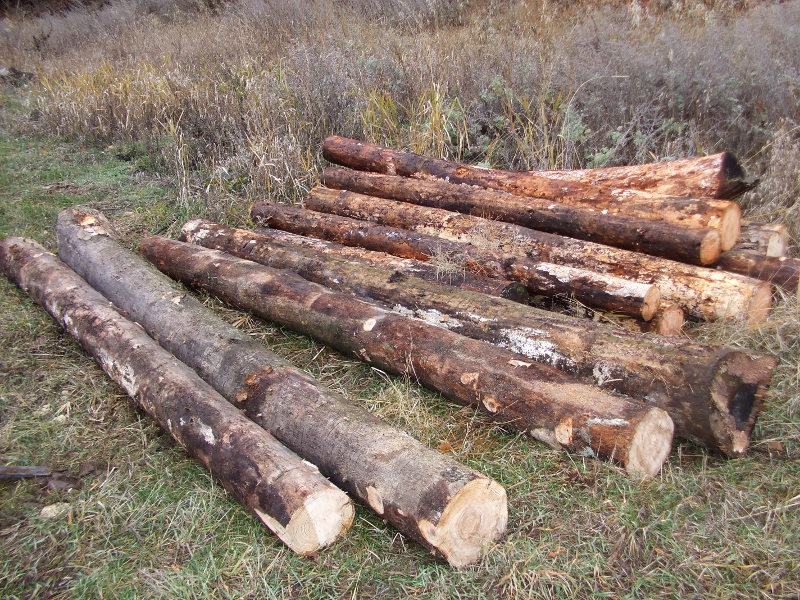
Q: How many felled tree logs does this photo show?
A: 13